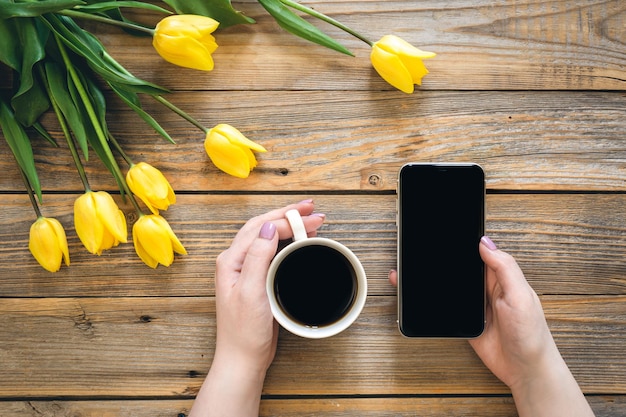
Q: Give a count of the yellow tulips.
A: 7